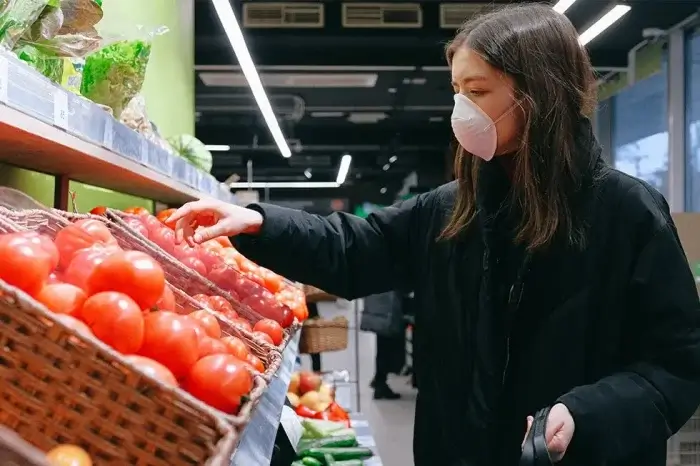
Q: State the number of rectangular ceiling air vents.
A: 3